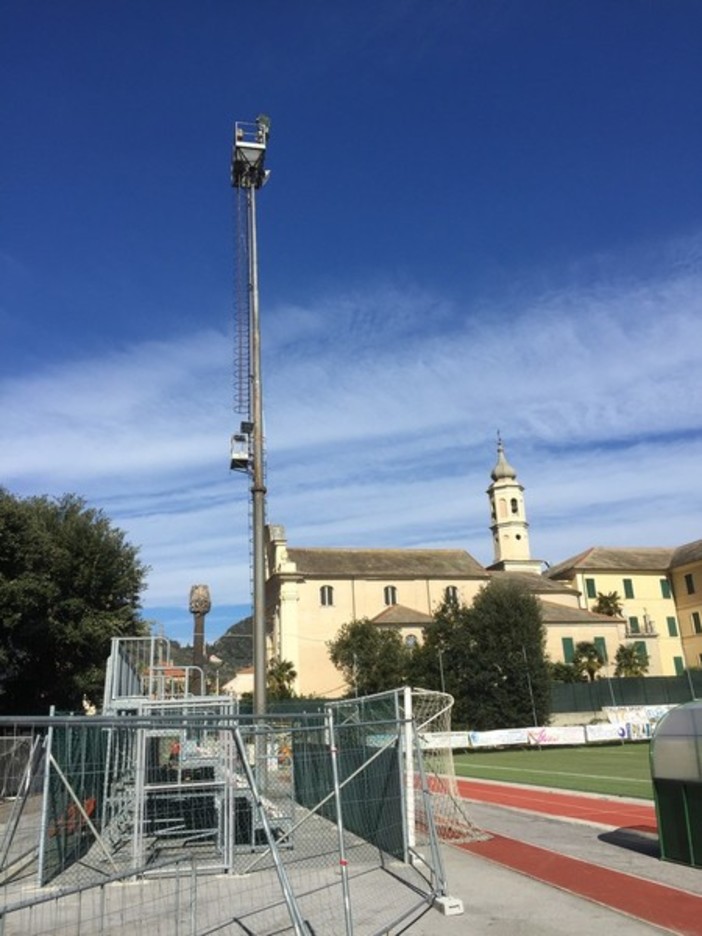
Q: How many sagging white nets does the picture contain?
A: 1